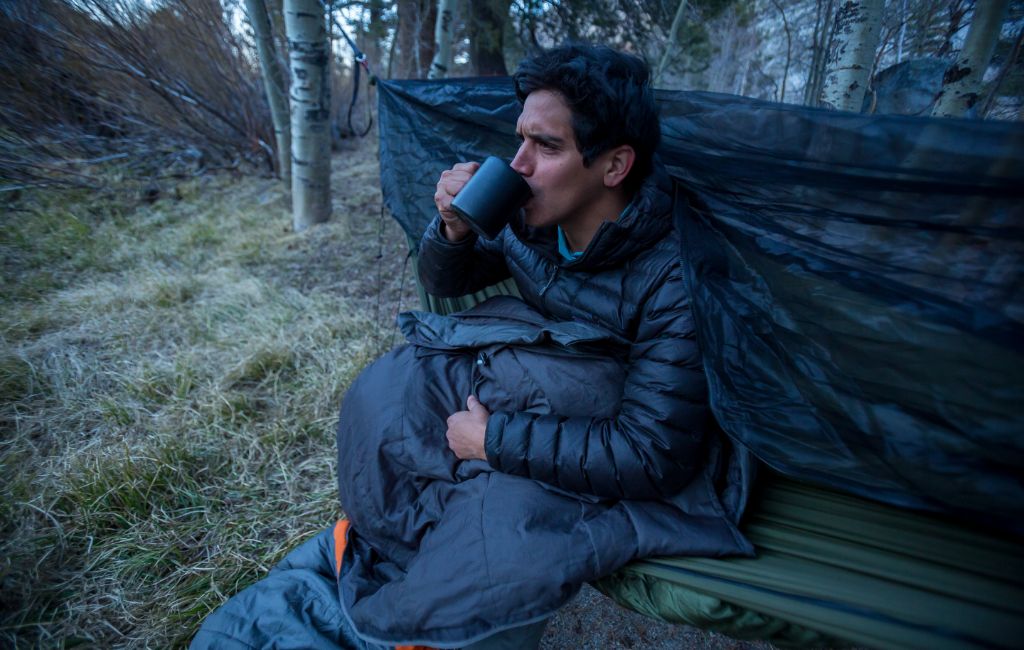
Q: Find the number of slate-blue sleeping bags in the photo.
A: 1